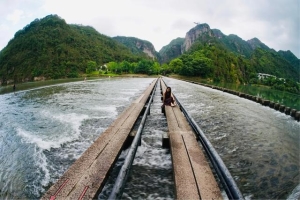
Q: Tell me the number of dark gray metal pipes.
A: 2